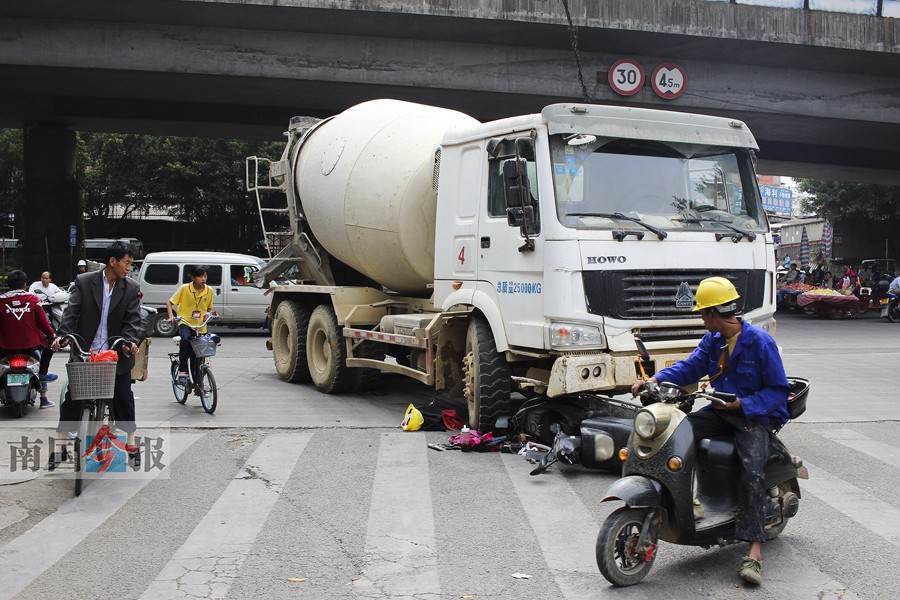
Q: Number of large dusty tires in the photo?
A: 3